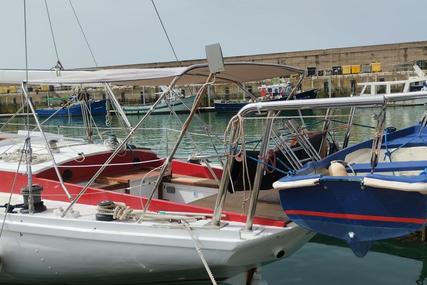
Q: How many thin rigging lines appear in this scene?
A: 4